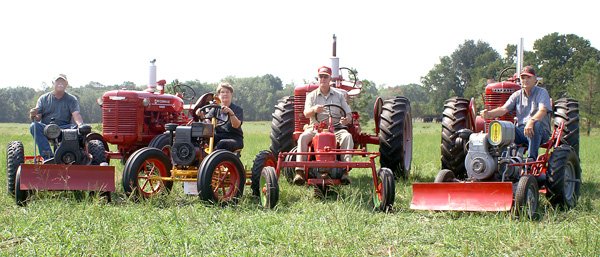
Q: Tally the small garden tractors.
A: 4